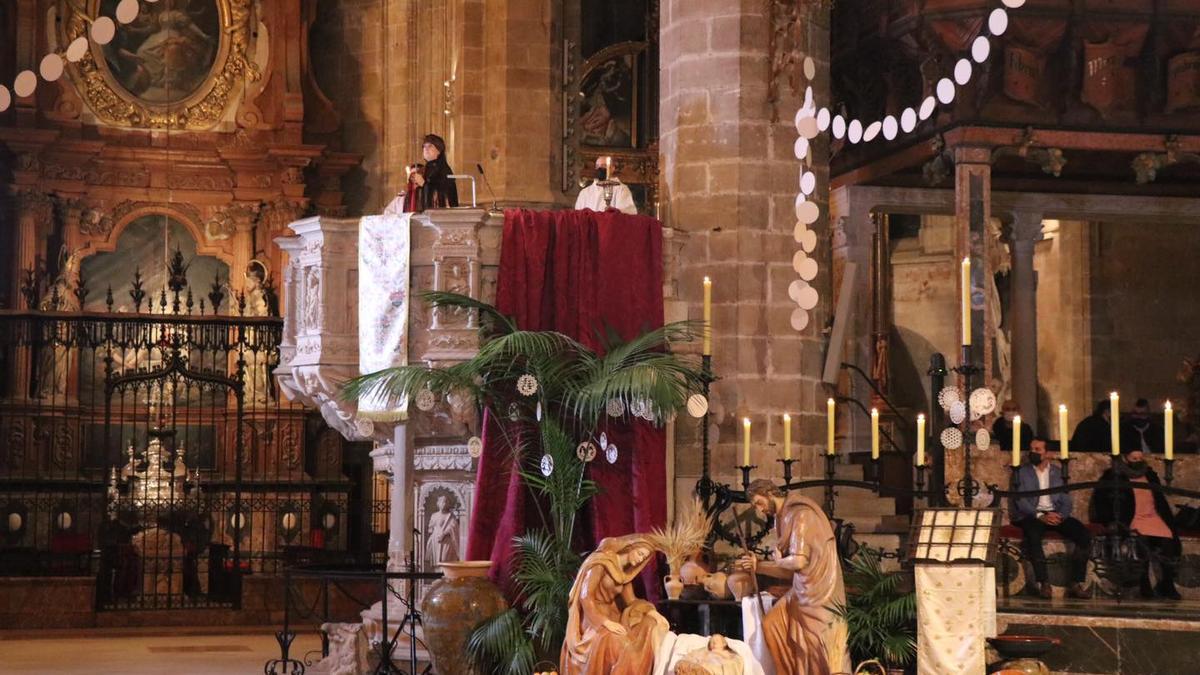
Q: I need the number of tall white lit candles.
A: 11